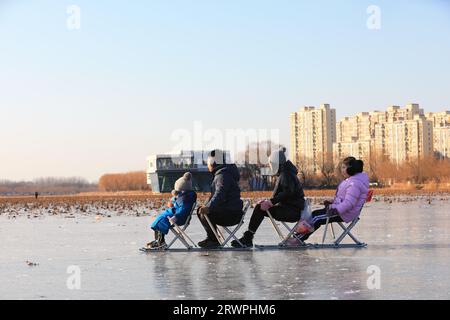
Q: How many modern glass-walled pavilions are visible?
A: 1